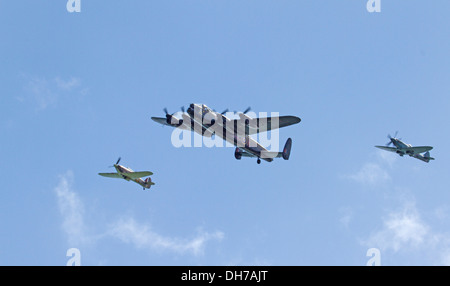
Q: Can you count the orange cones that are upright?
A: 0